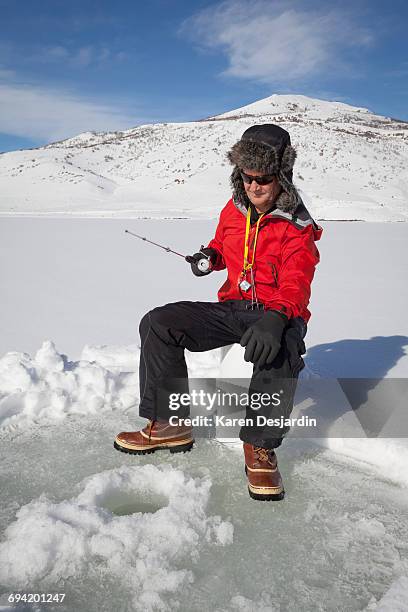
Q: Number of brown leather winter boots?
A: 2